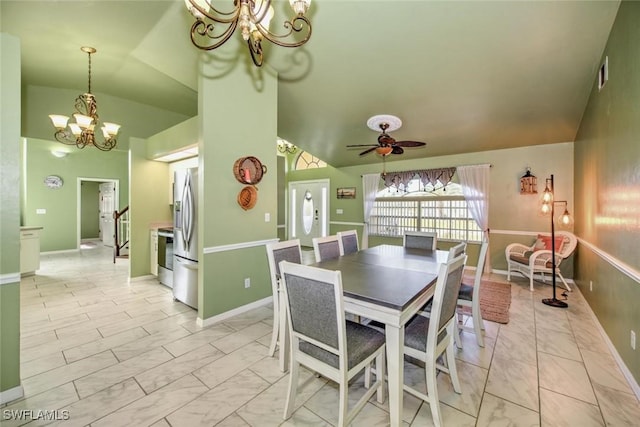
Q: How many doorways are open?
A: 1